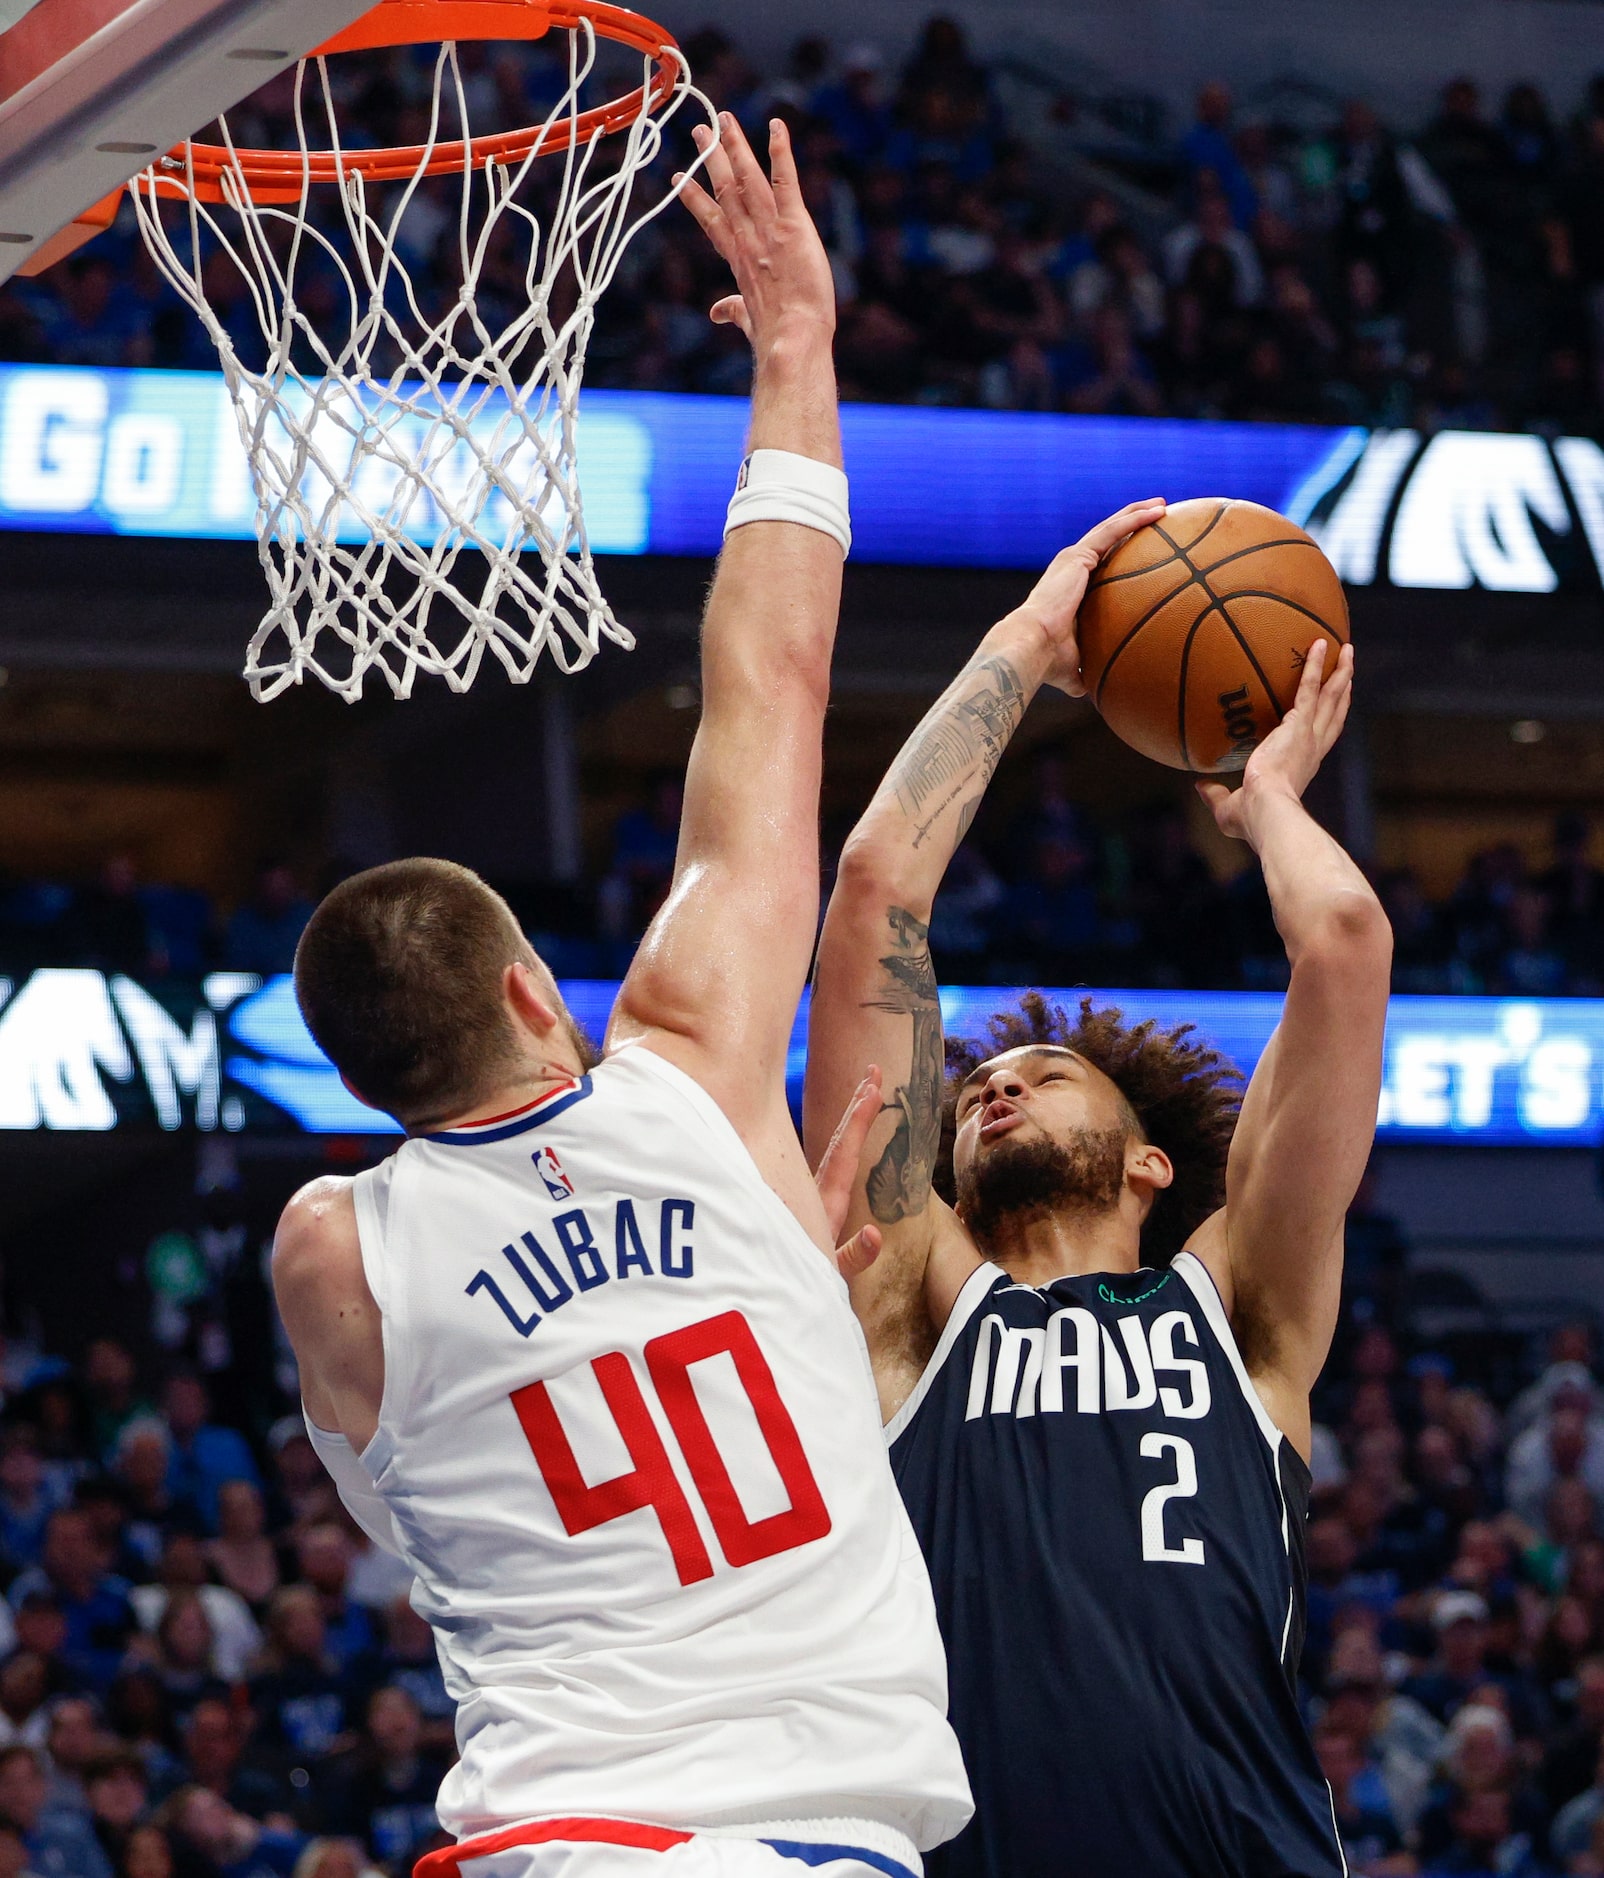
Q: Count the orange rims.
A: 1